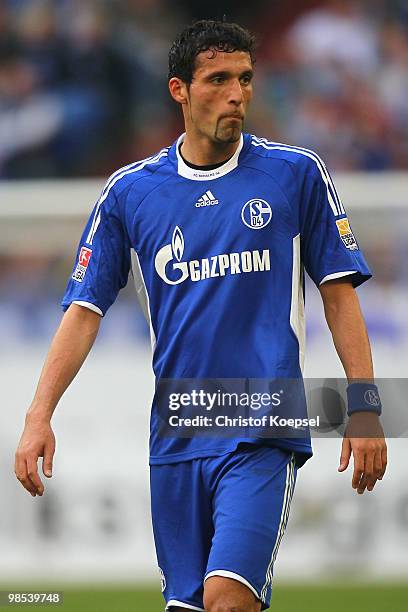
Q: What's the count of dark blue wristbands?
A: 1